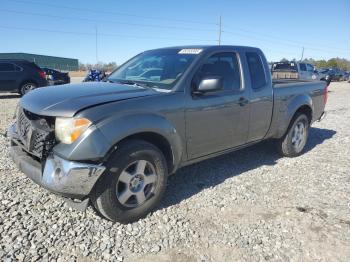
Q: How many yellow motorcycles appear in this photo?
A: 0